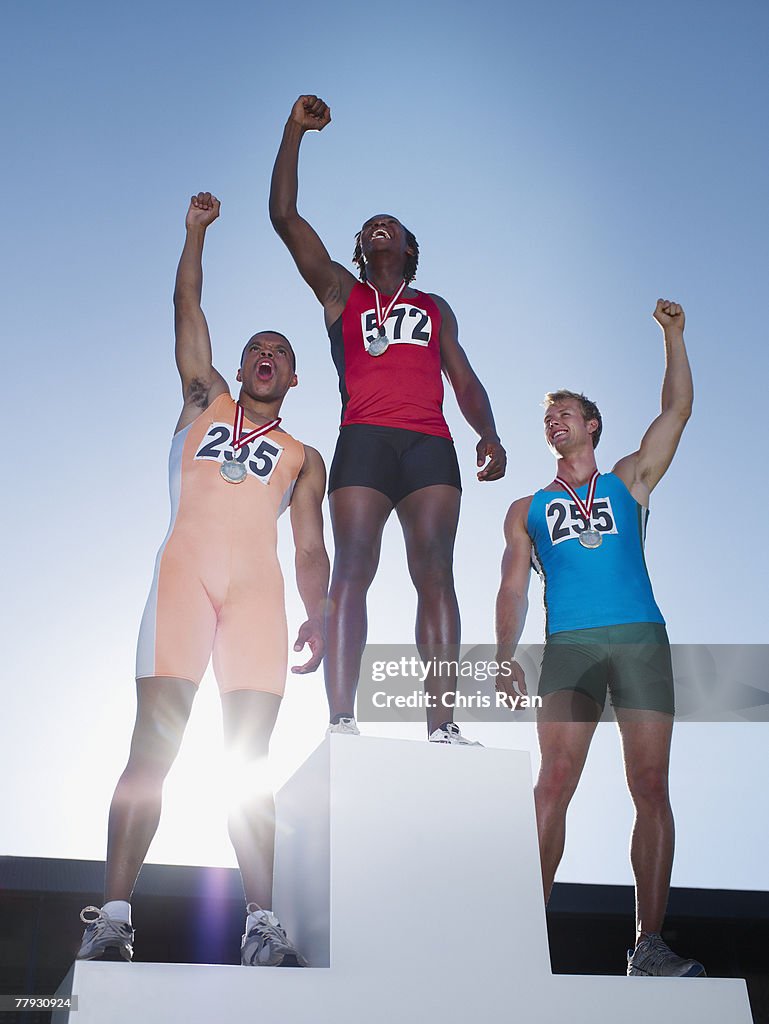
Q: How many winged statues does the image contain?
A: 0